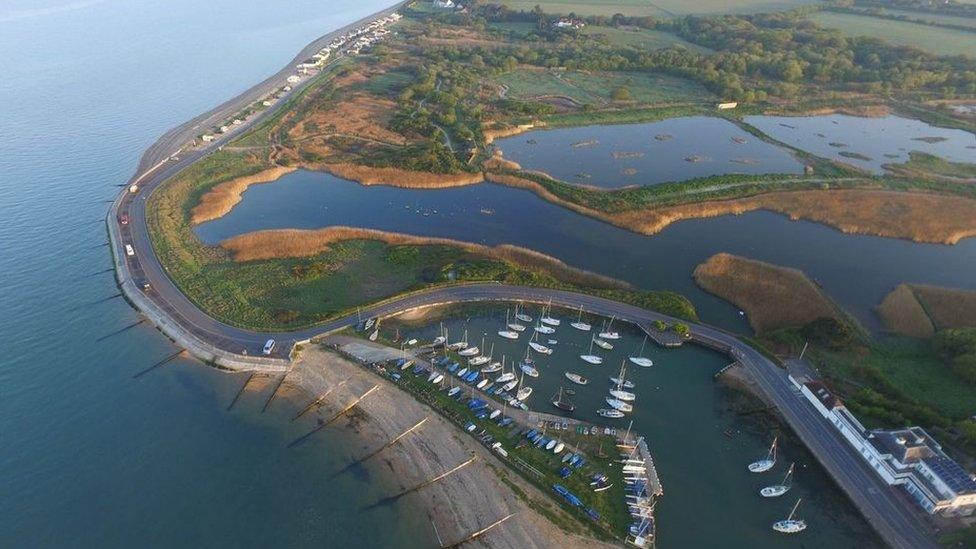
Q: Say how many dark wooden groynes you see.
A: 15